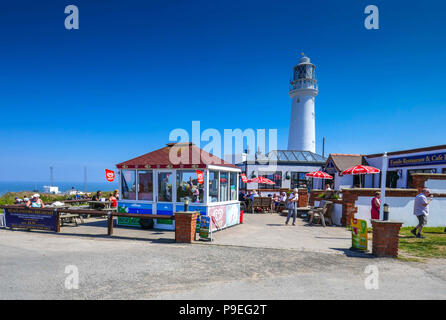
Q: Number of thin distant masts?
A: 2